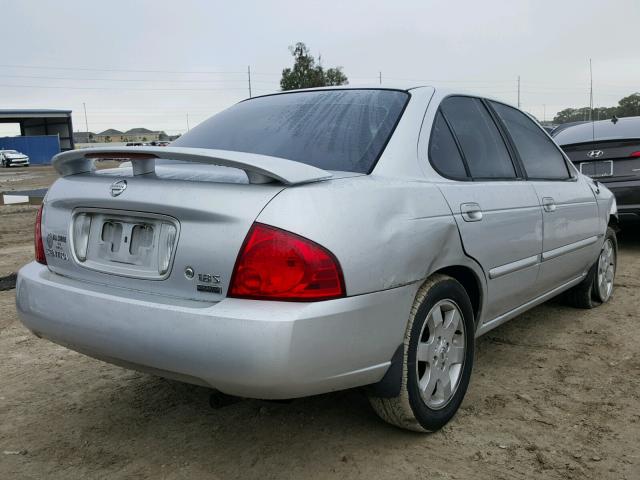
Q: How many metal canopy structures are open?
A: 1